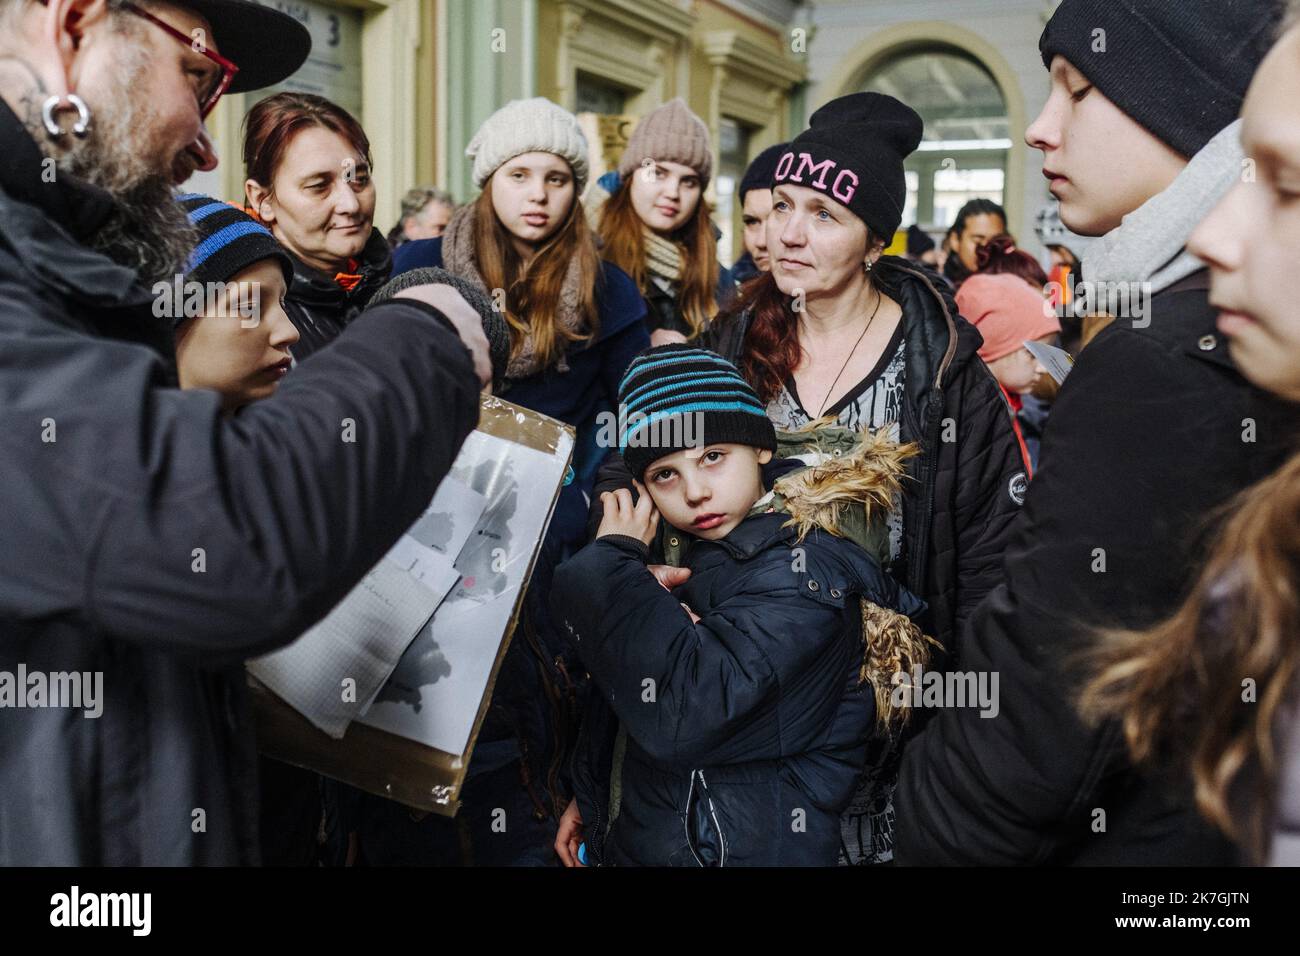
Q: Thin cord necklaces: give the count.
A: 1